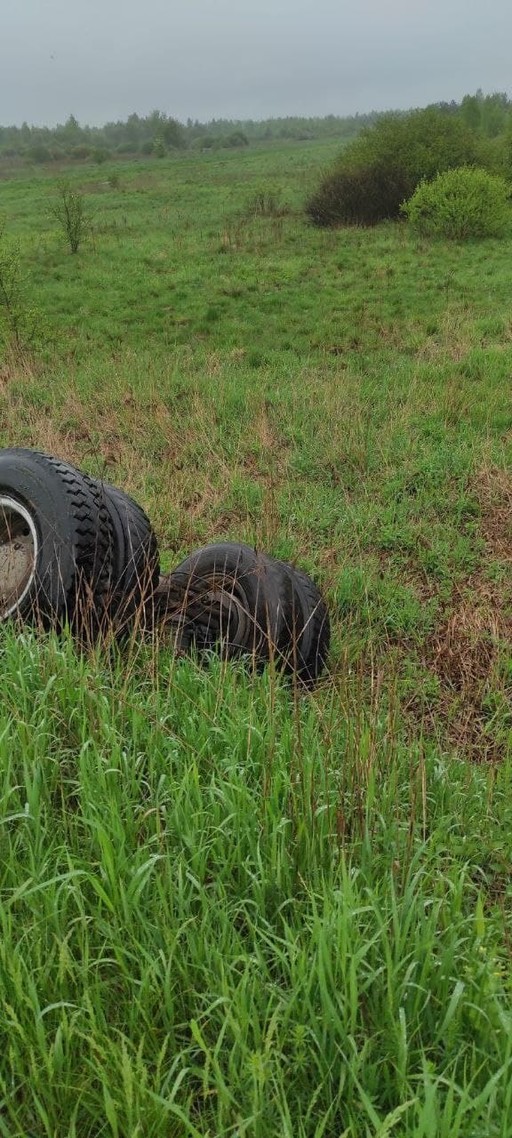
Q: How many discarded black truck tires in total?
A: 4